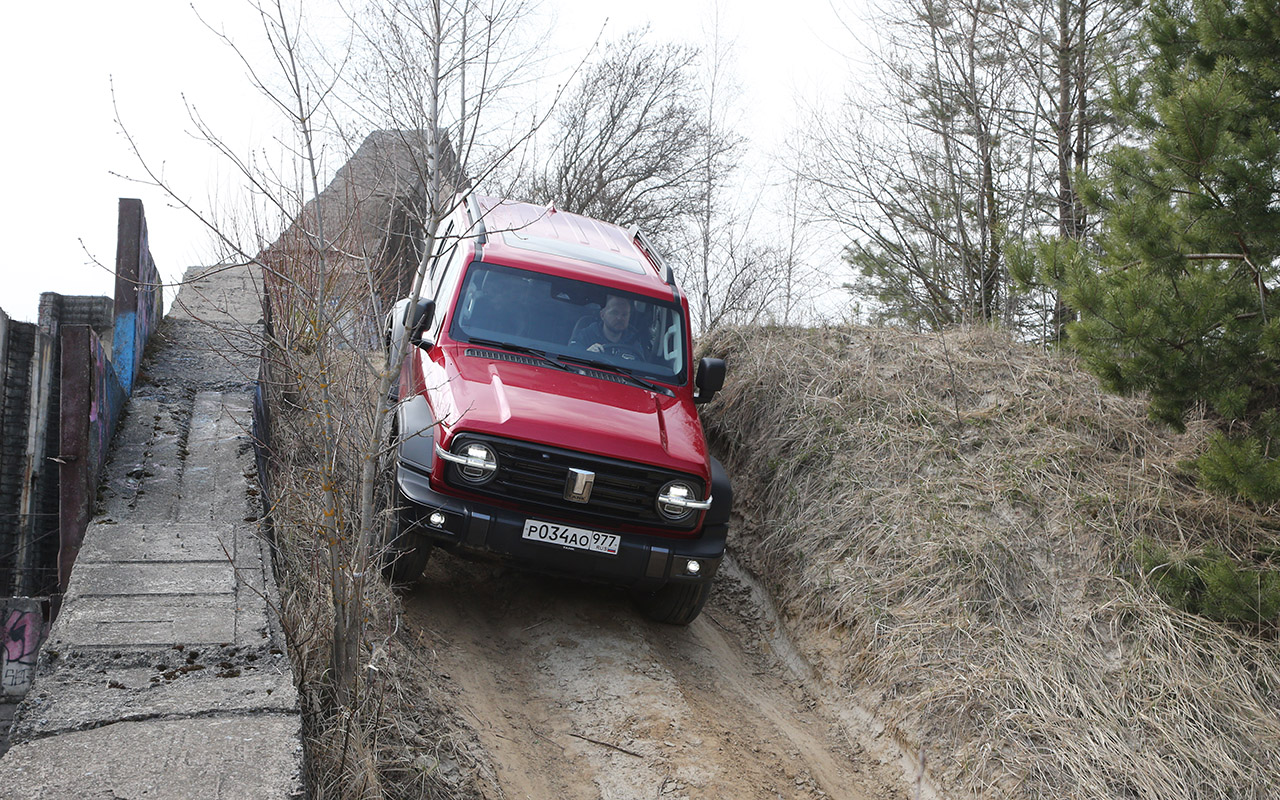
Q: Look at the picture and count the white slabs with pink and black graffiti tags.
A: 1